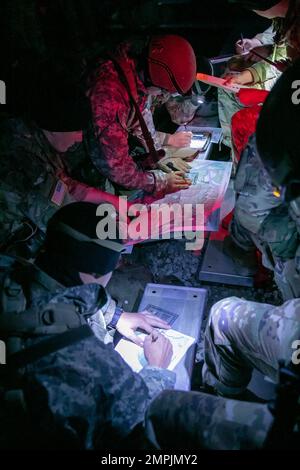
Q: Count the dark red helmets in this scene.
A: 1